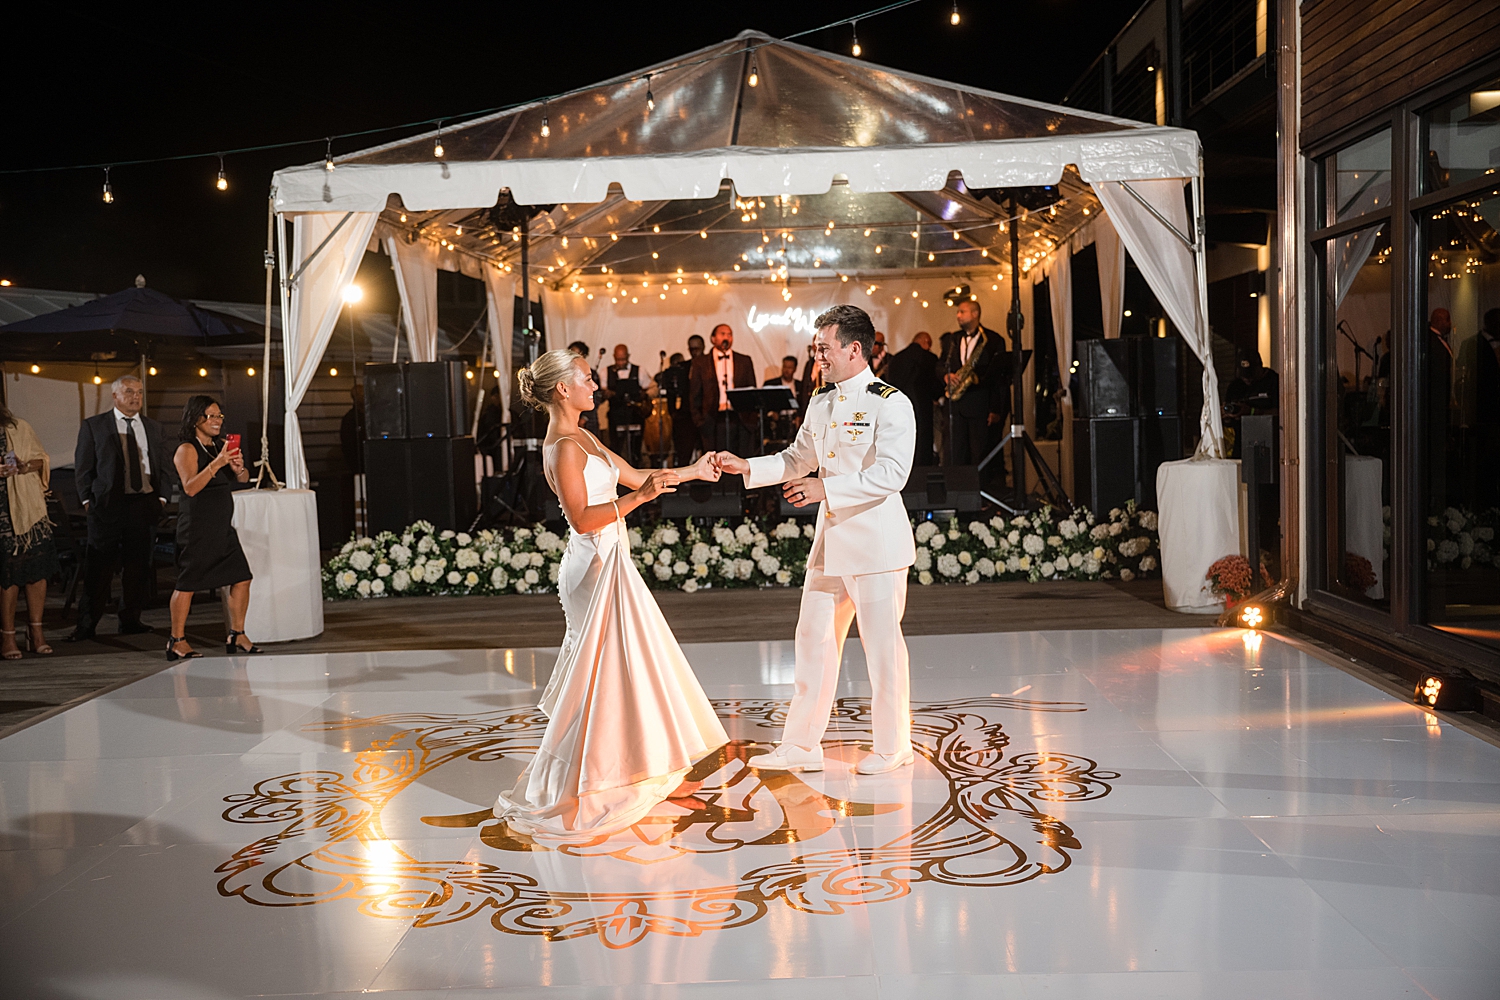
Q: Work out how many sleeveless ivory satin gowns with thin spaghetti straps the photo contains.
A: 1